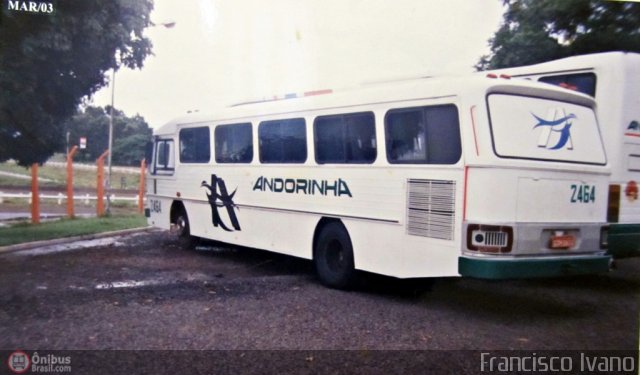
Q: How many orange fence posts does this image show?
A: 4